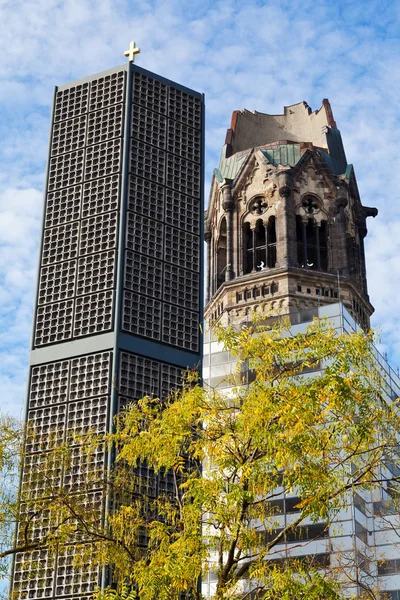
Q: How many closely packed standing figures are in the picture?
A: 0